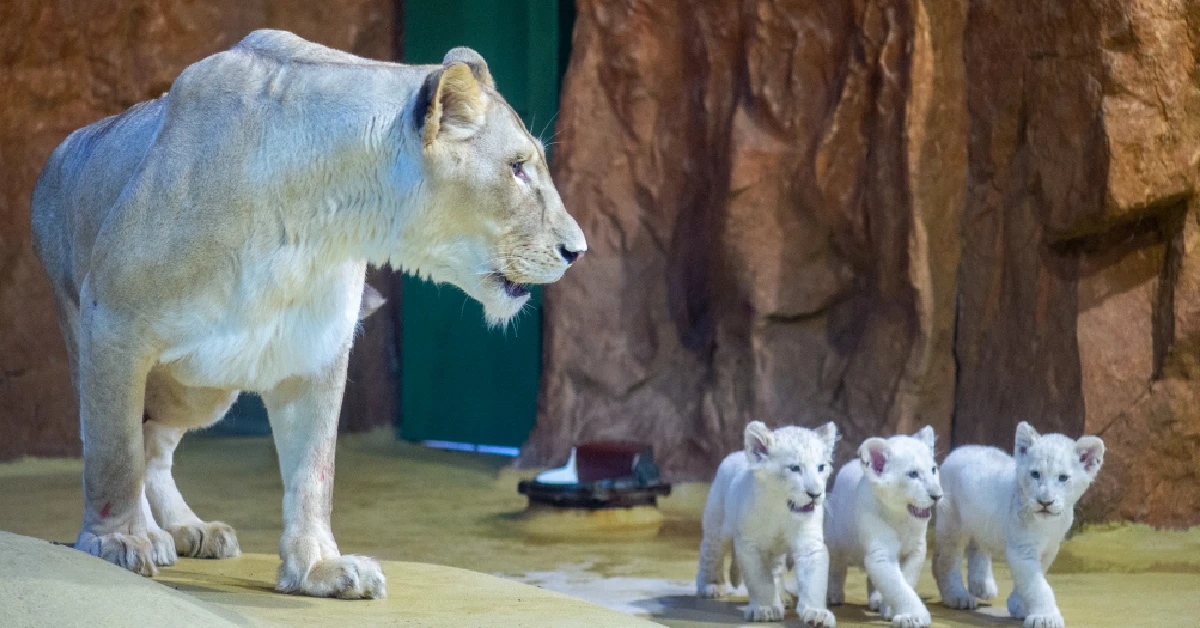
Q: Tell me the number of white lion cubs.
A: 3